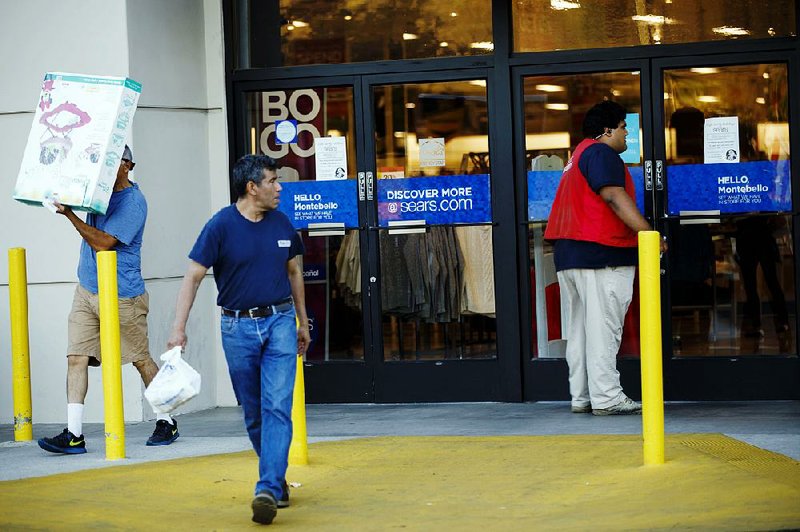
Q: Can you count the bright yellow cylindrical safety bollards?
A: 4